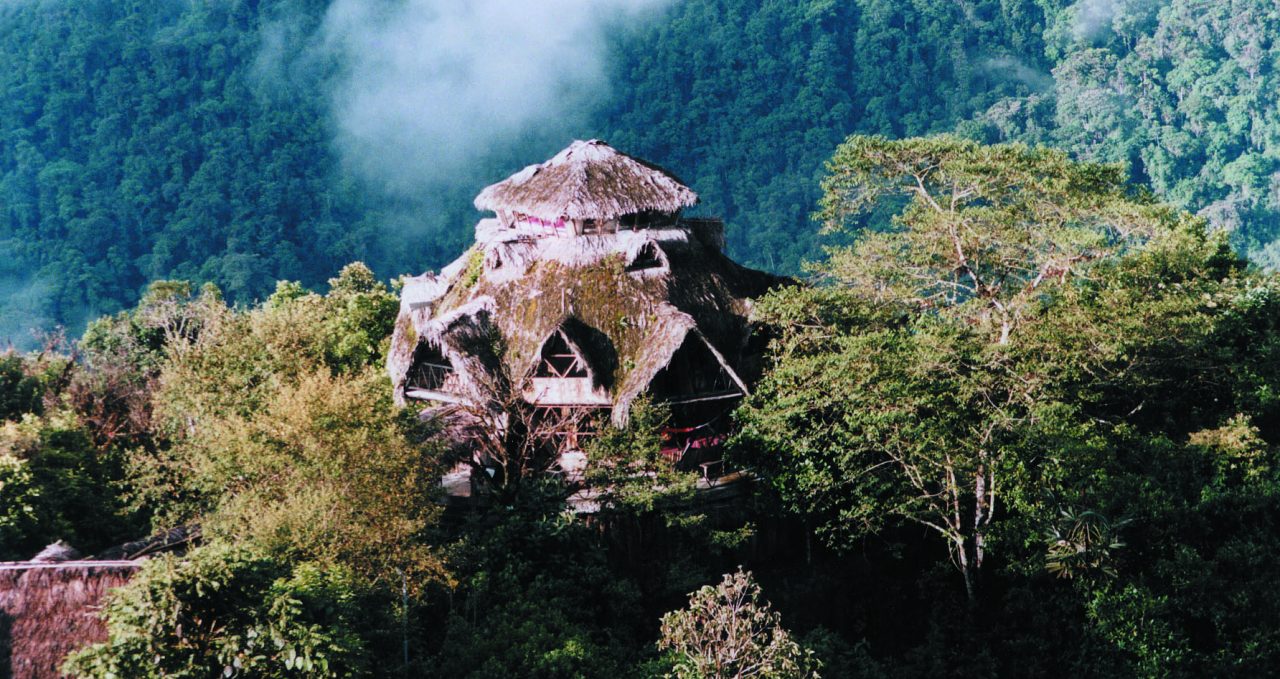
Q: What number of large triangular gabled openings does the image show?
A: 3